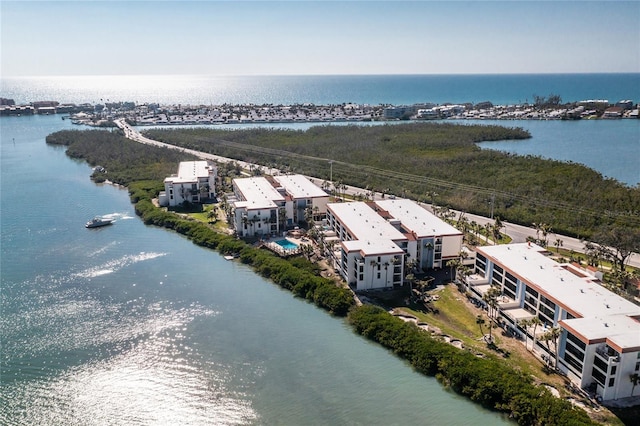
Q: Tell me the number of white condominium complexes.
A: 4